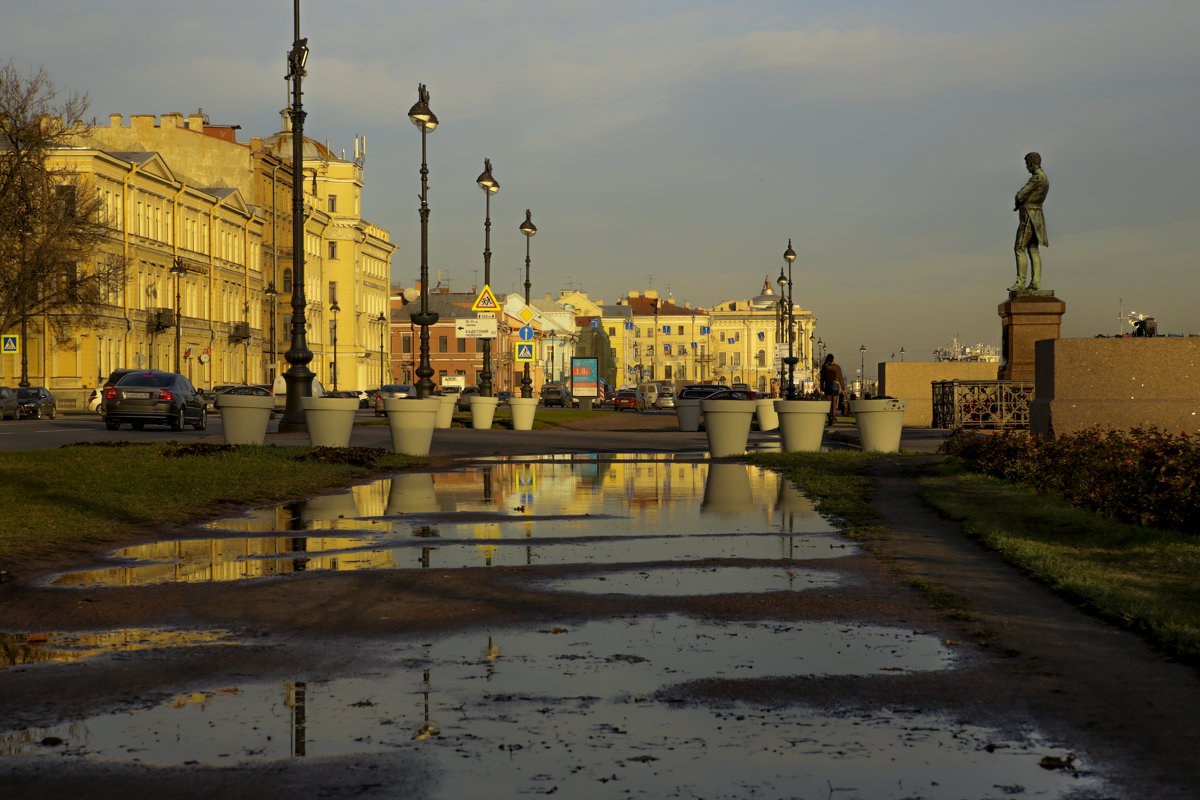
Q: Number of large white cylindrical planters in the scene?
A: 11